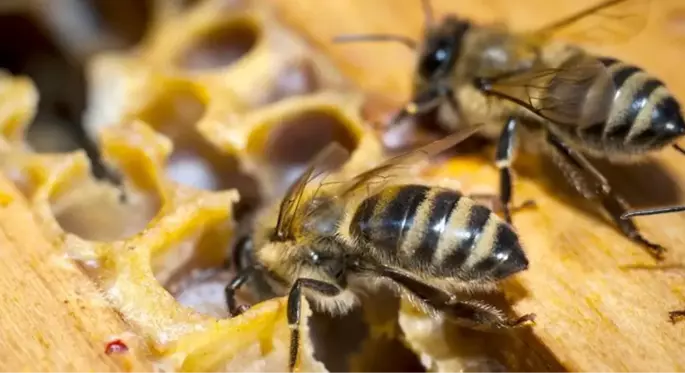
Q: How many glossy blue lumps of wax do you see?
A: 0